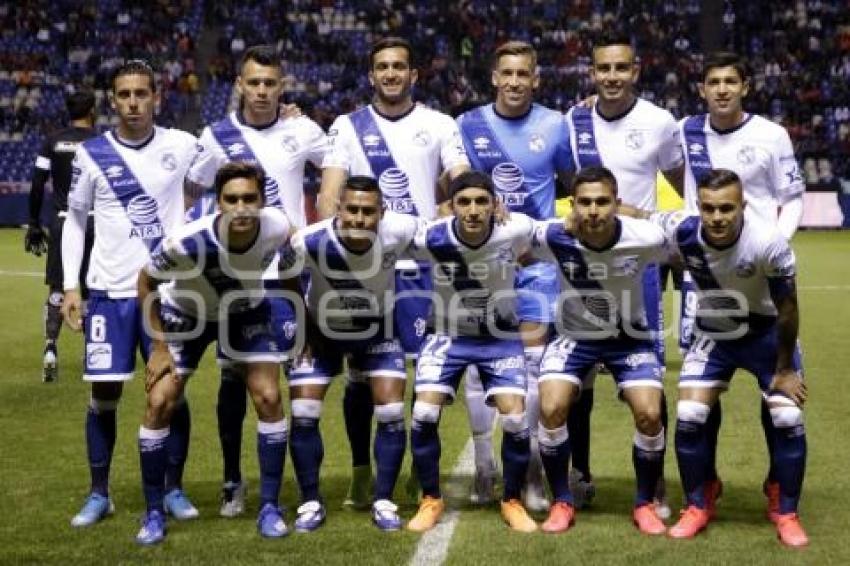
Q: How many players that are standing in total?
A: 6